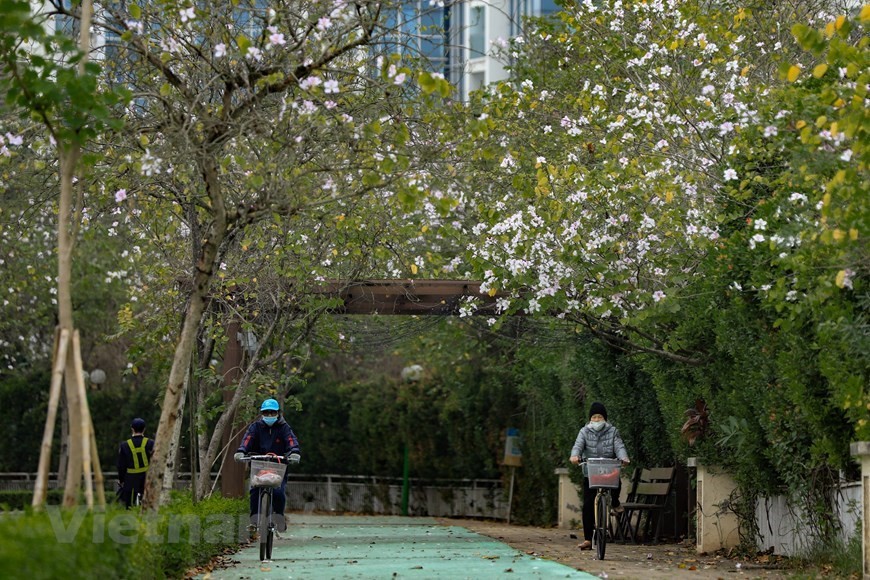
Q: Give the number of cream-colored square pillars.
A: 3